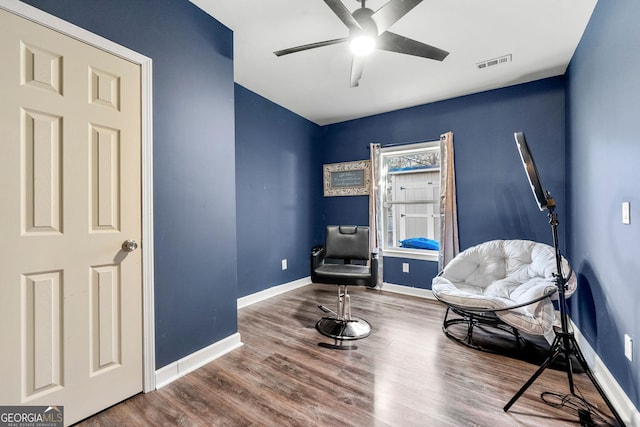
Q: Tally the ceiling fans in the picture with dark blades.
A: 1